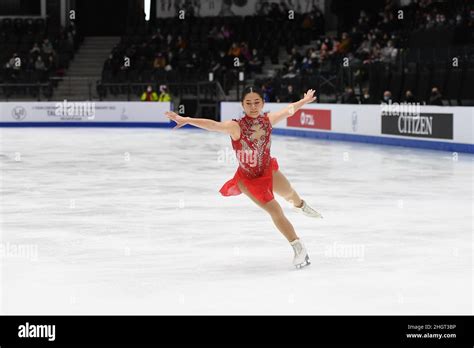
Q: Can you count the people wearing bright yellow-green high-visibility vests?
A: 2